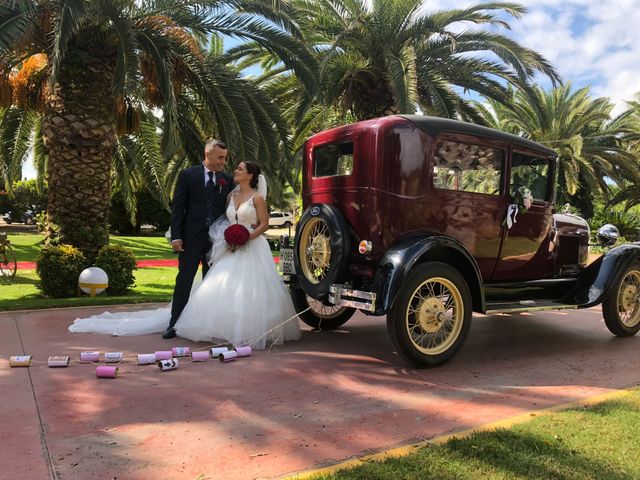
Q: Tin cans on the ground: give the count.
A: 13